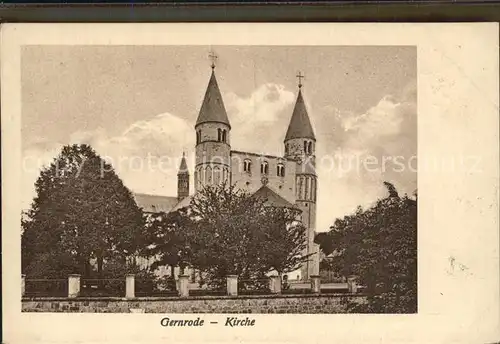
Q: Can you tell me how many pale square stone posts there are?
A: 8